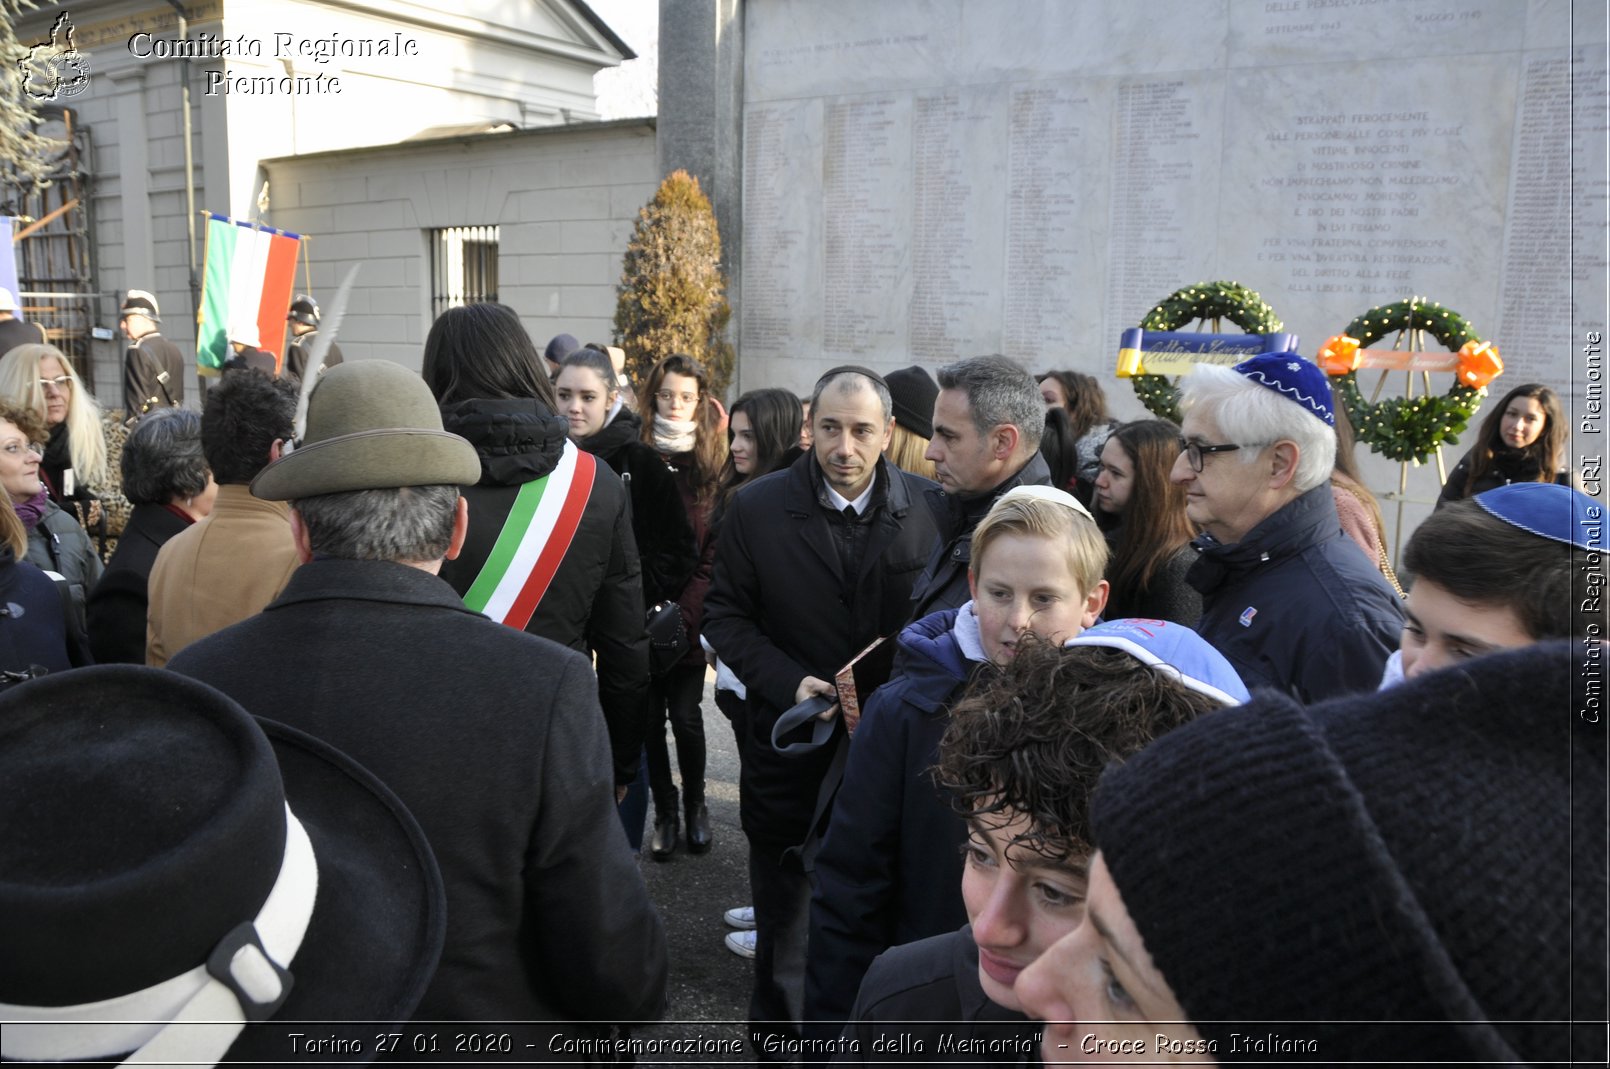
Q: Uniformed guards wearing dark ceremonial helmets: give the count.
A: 2